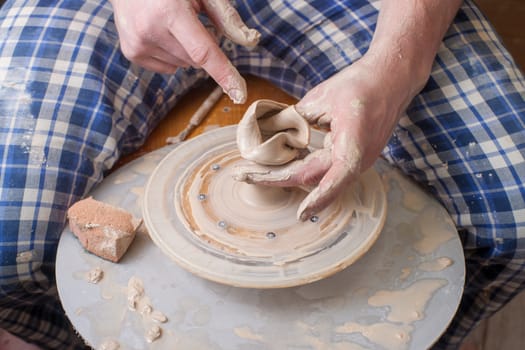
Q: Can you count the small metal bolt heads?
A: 5